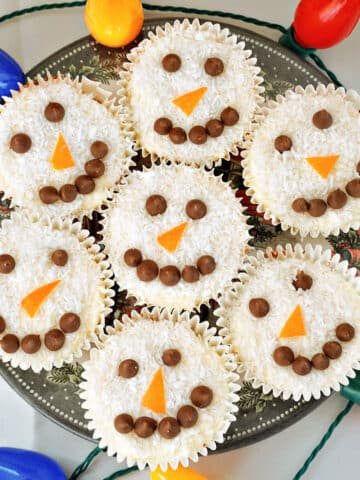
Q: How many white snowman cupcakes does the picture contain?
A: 7